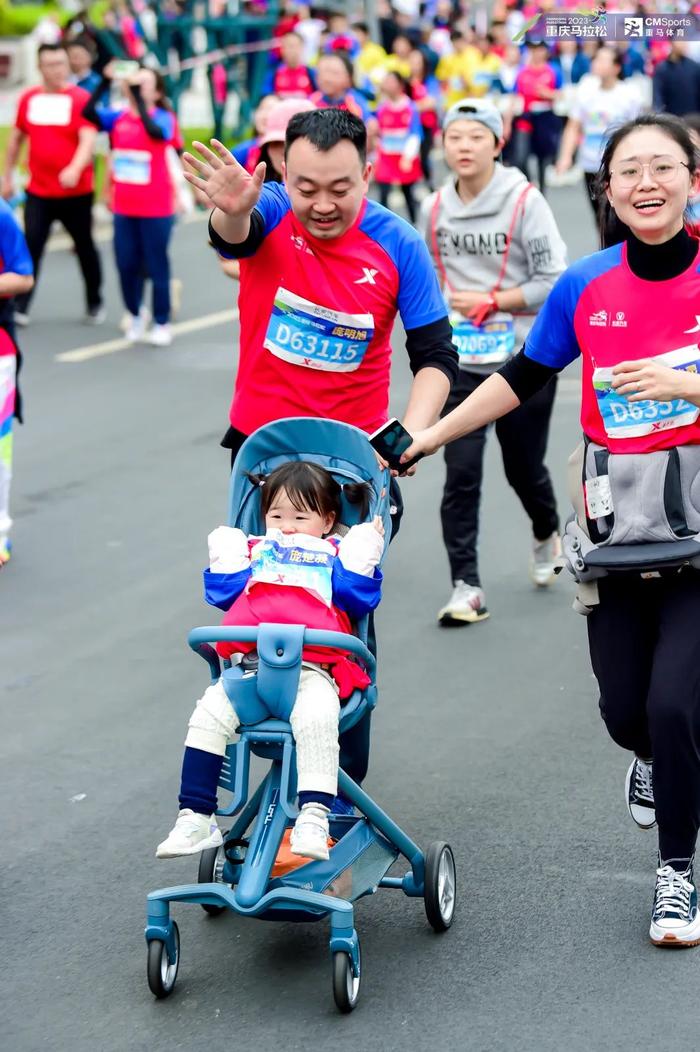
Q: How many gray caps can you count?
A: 1